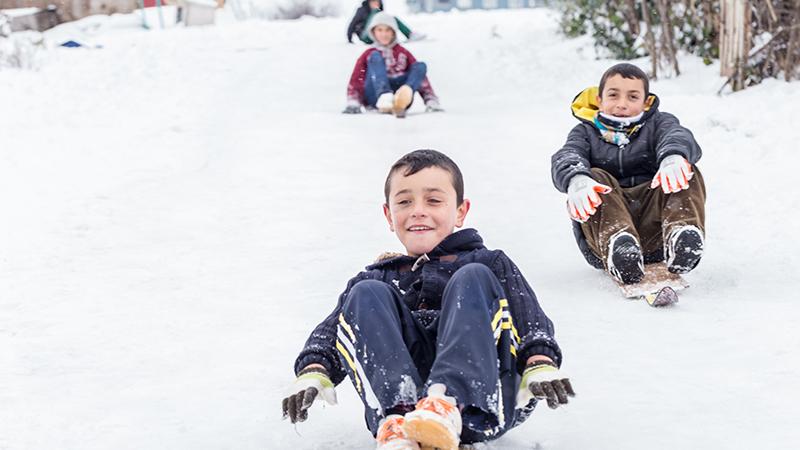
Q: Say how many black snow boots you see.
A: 2